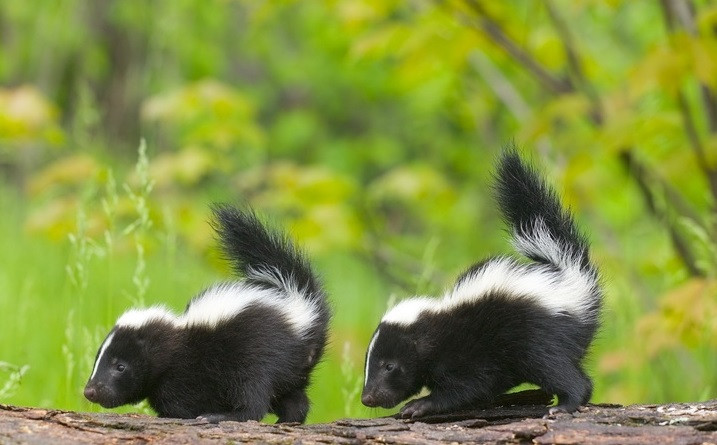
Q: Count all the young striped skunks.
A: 2